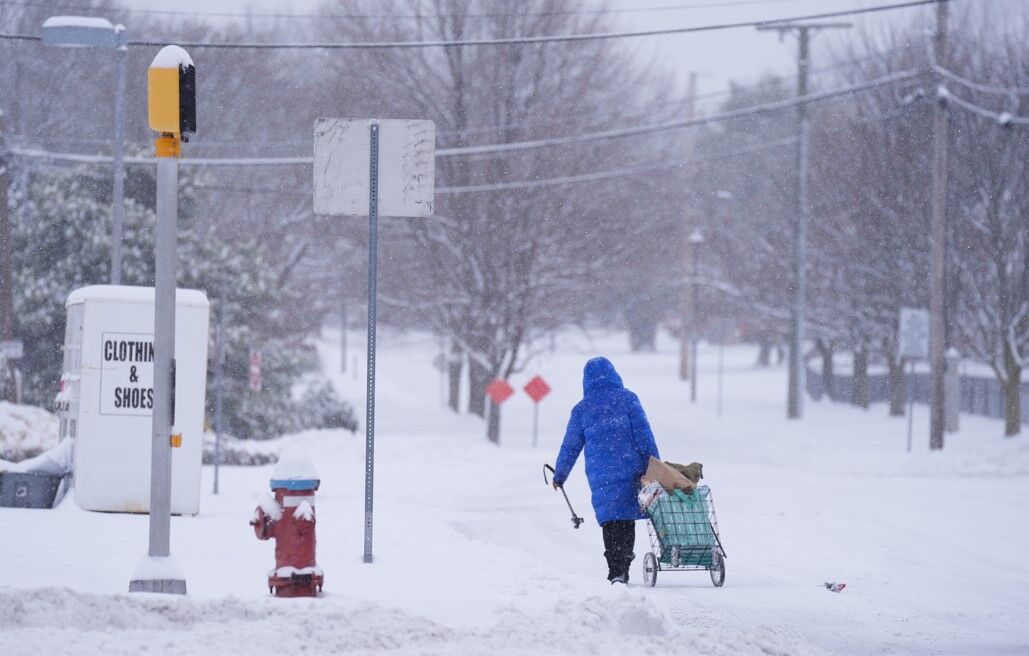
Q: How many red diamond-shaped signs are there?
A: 2